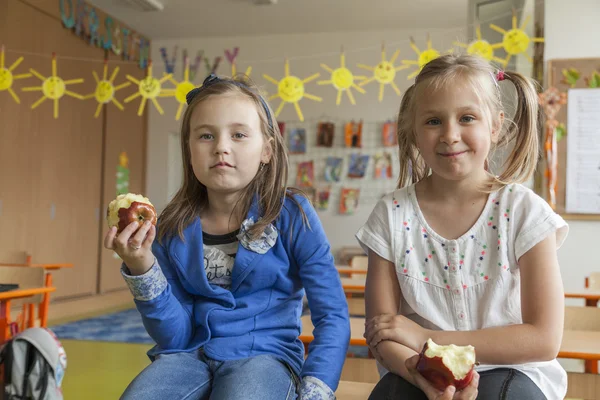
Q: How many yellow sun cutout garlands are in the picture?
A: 12